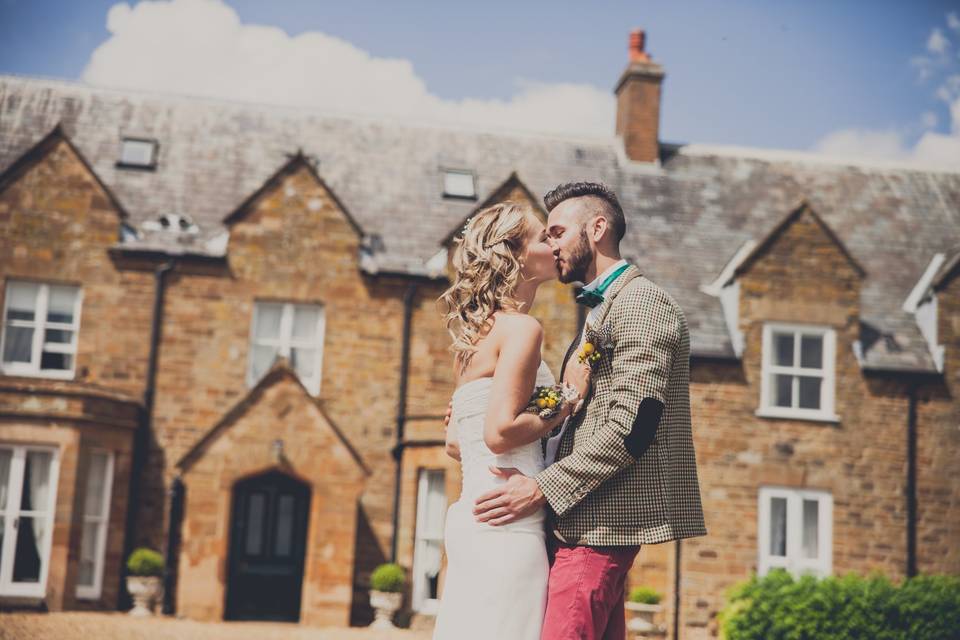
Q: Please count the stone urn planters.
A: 3